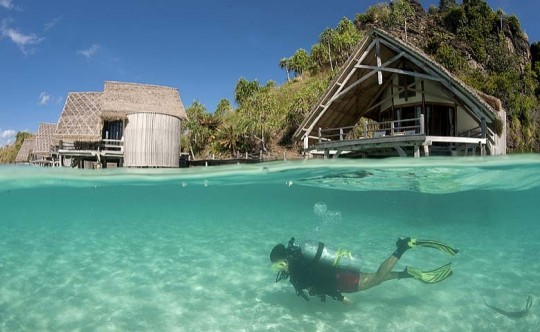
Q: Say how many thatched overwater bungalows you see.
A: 4